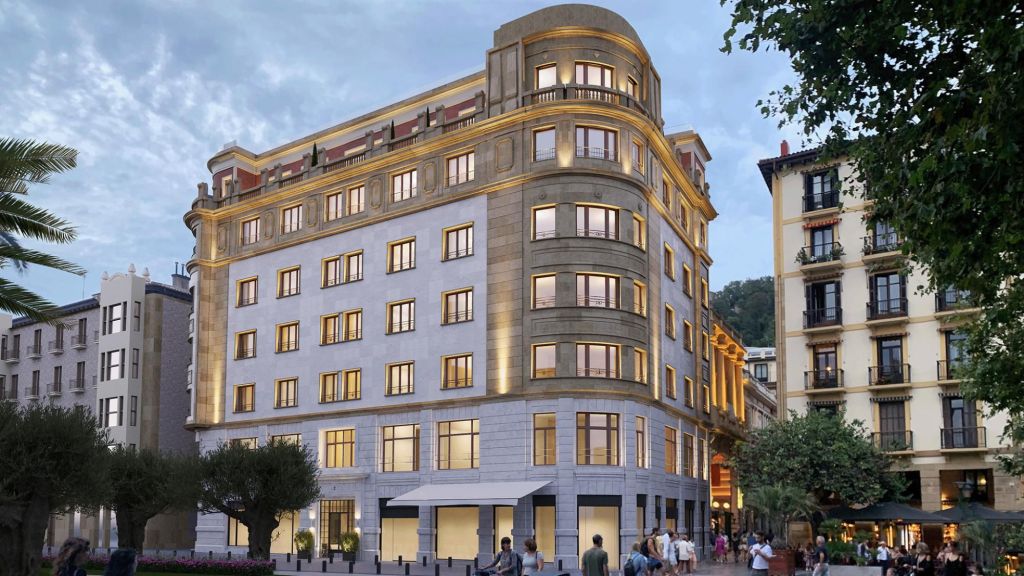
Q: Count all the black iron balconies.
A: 11